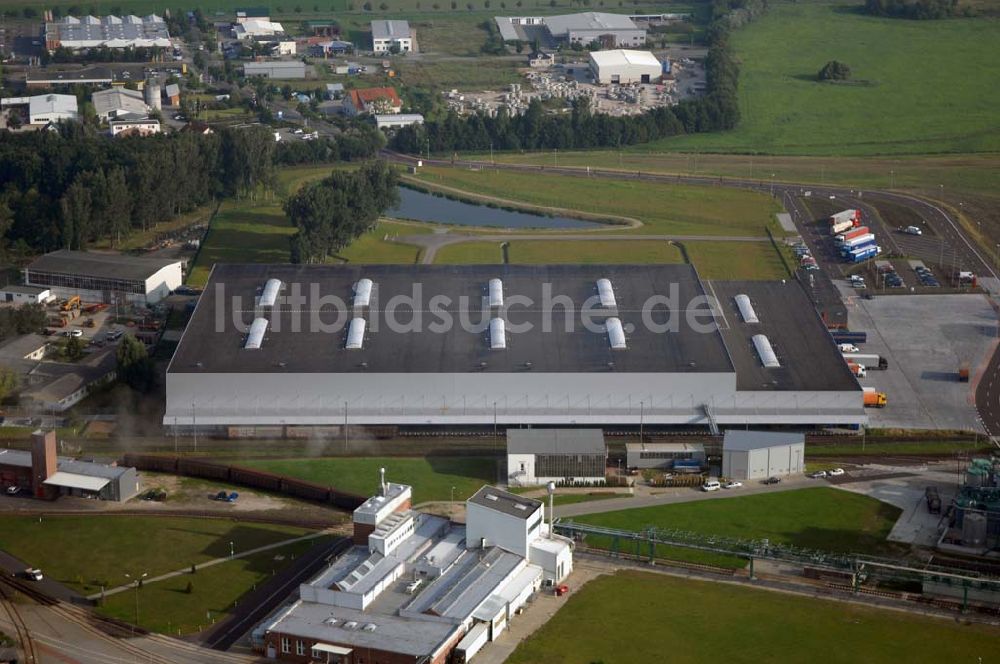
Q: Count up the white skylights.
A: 10